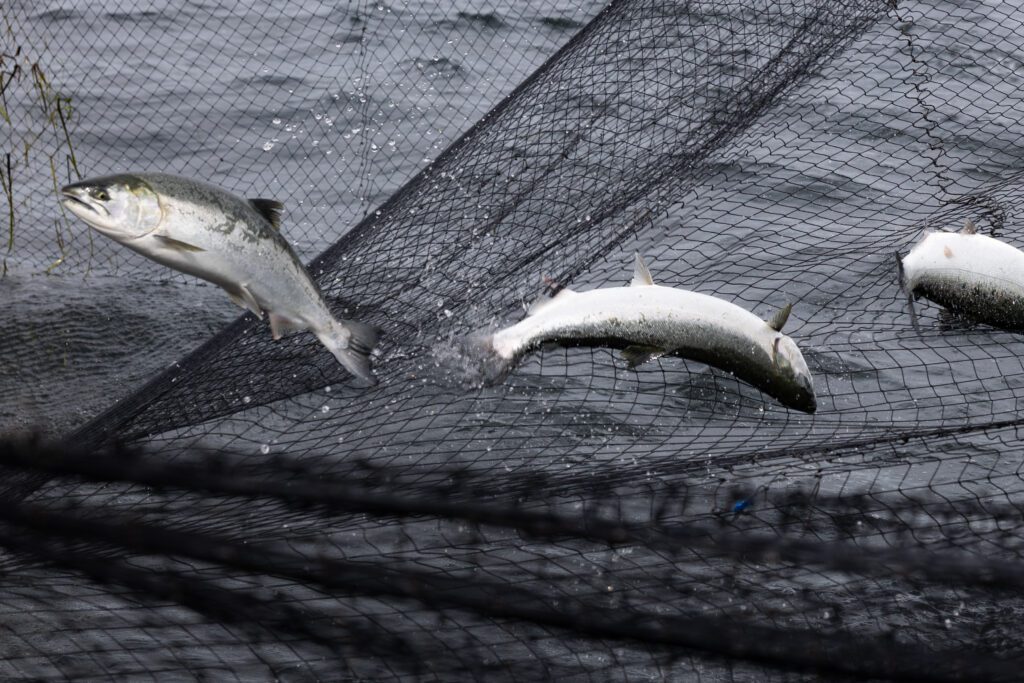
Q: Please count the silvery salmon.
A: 3